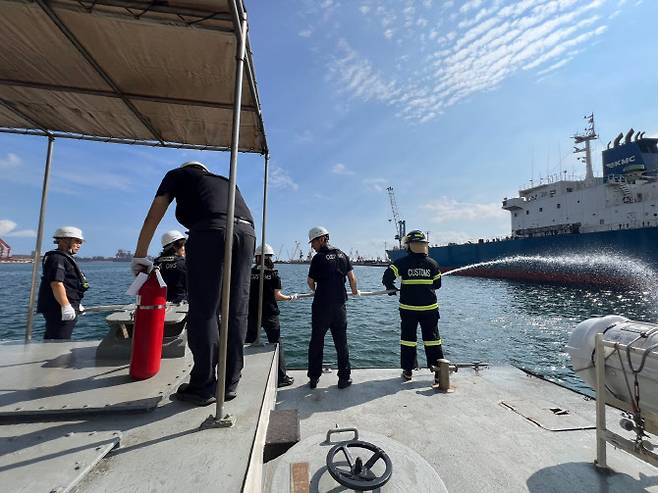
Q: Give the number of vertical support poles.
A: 3